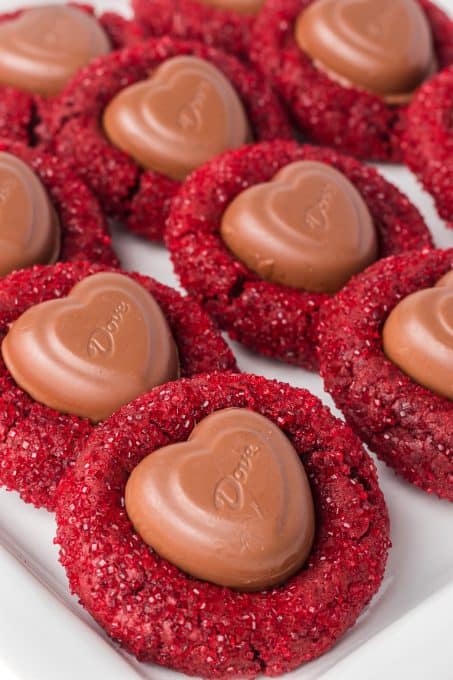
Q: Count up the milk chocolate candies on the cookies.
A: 9